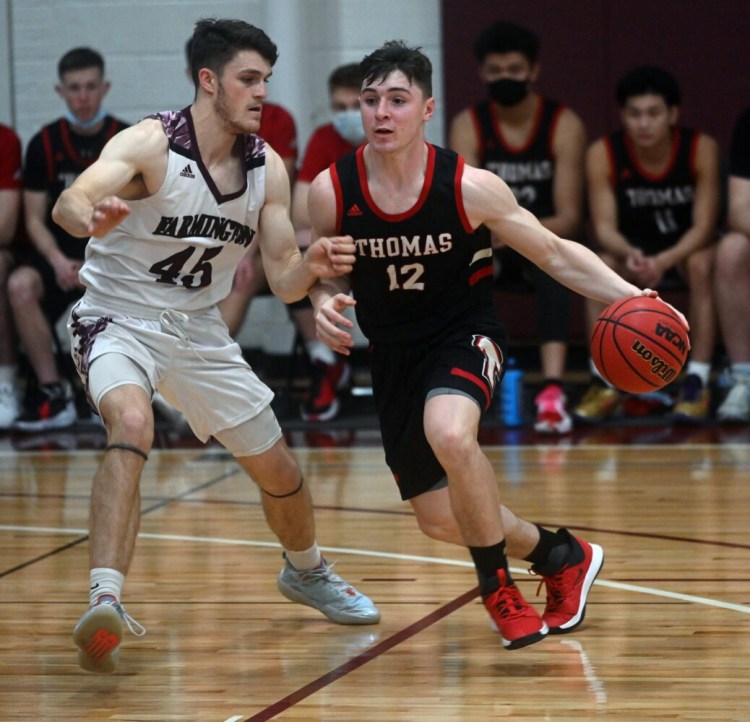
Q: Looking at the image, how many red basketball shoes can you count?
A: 2